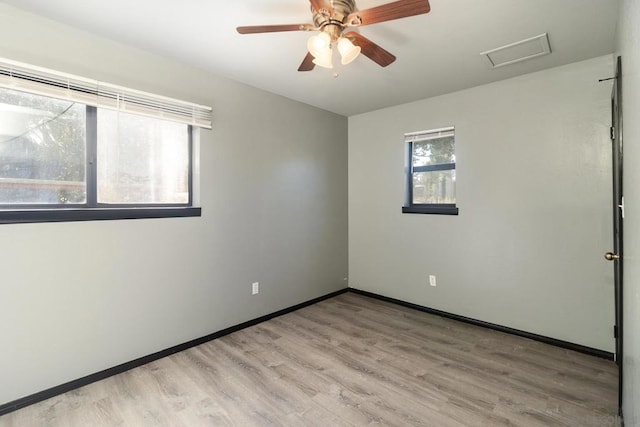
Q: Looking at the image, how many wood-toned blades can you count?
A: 5